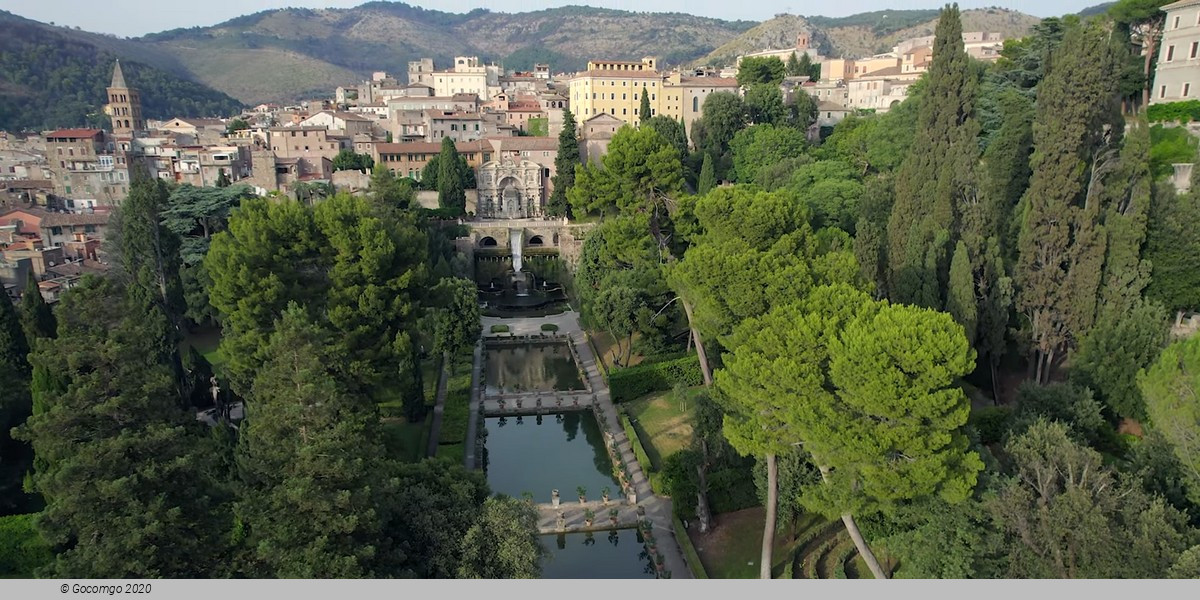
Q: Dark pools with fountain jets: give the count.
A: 1